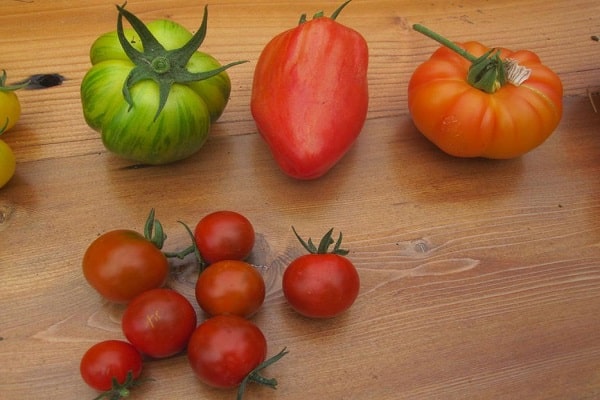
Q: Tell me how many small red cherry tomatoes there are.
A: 7